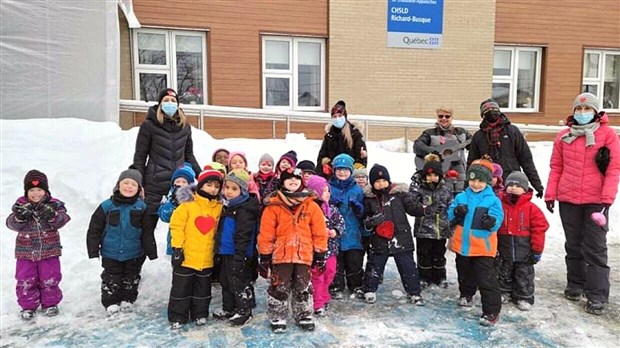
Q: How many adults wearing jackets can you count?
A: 5